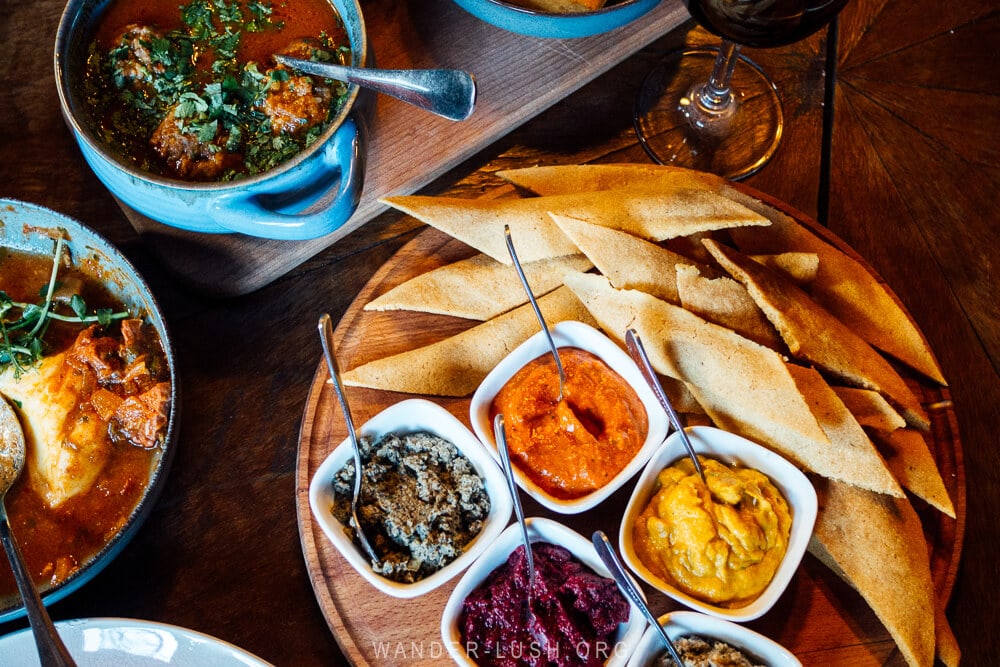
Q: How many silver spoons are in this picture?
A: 7